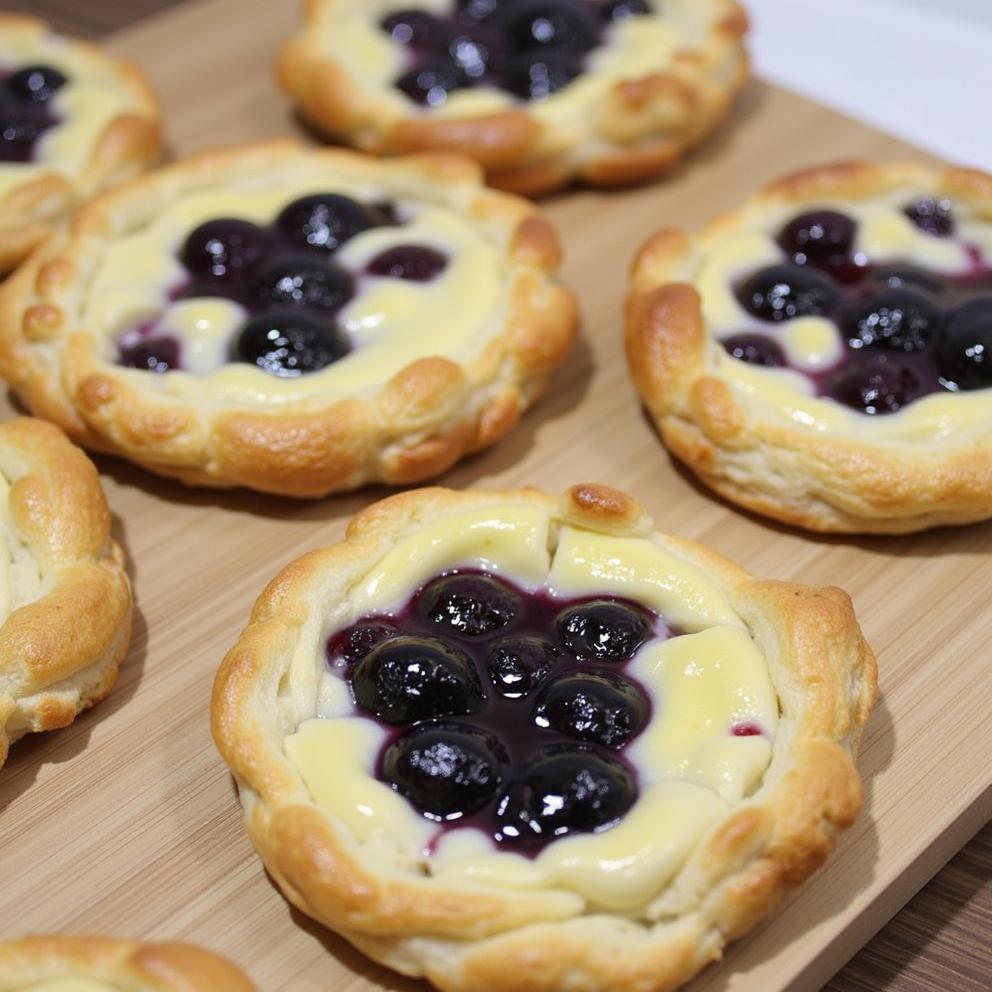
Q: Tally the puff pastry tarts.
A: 7